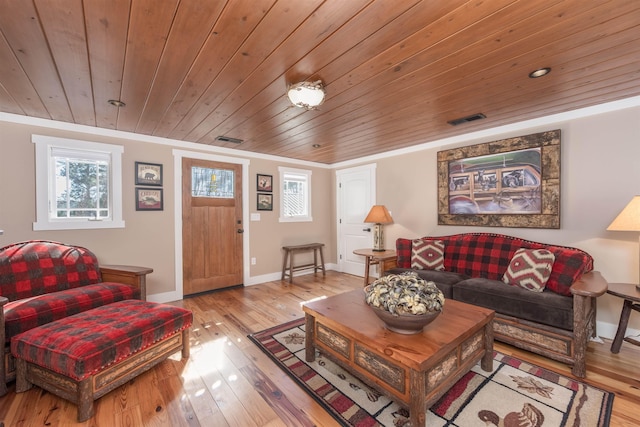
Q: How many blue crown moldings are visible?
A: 0